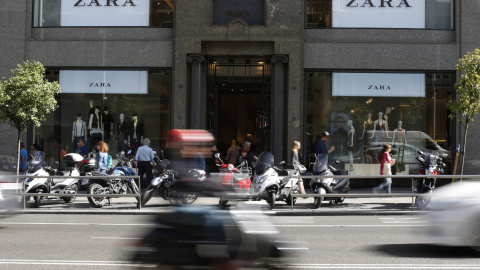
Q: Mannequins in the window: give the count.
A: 11